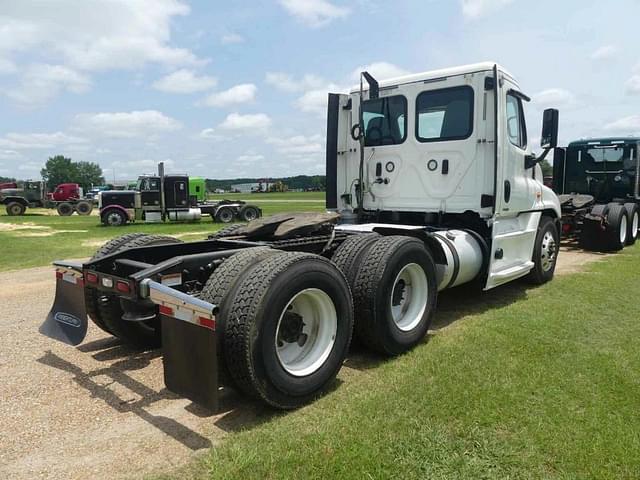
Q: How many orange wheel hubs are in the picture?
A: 0